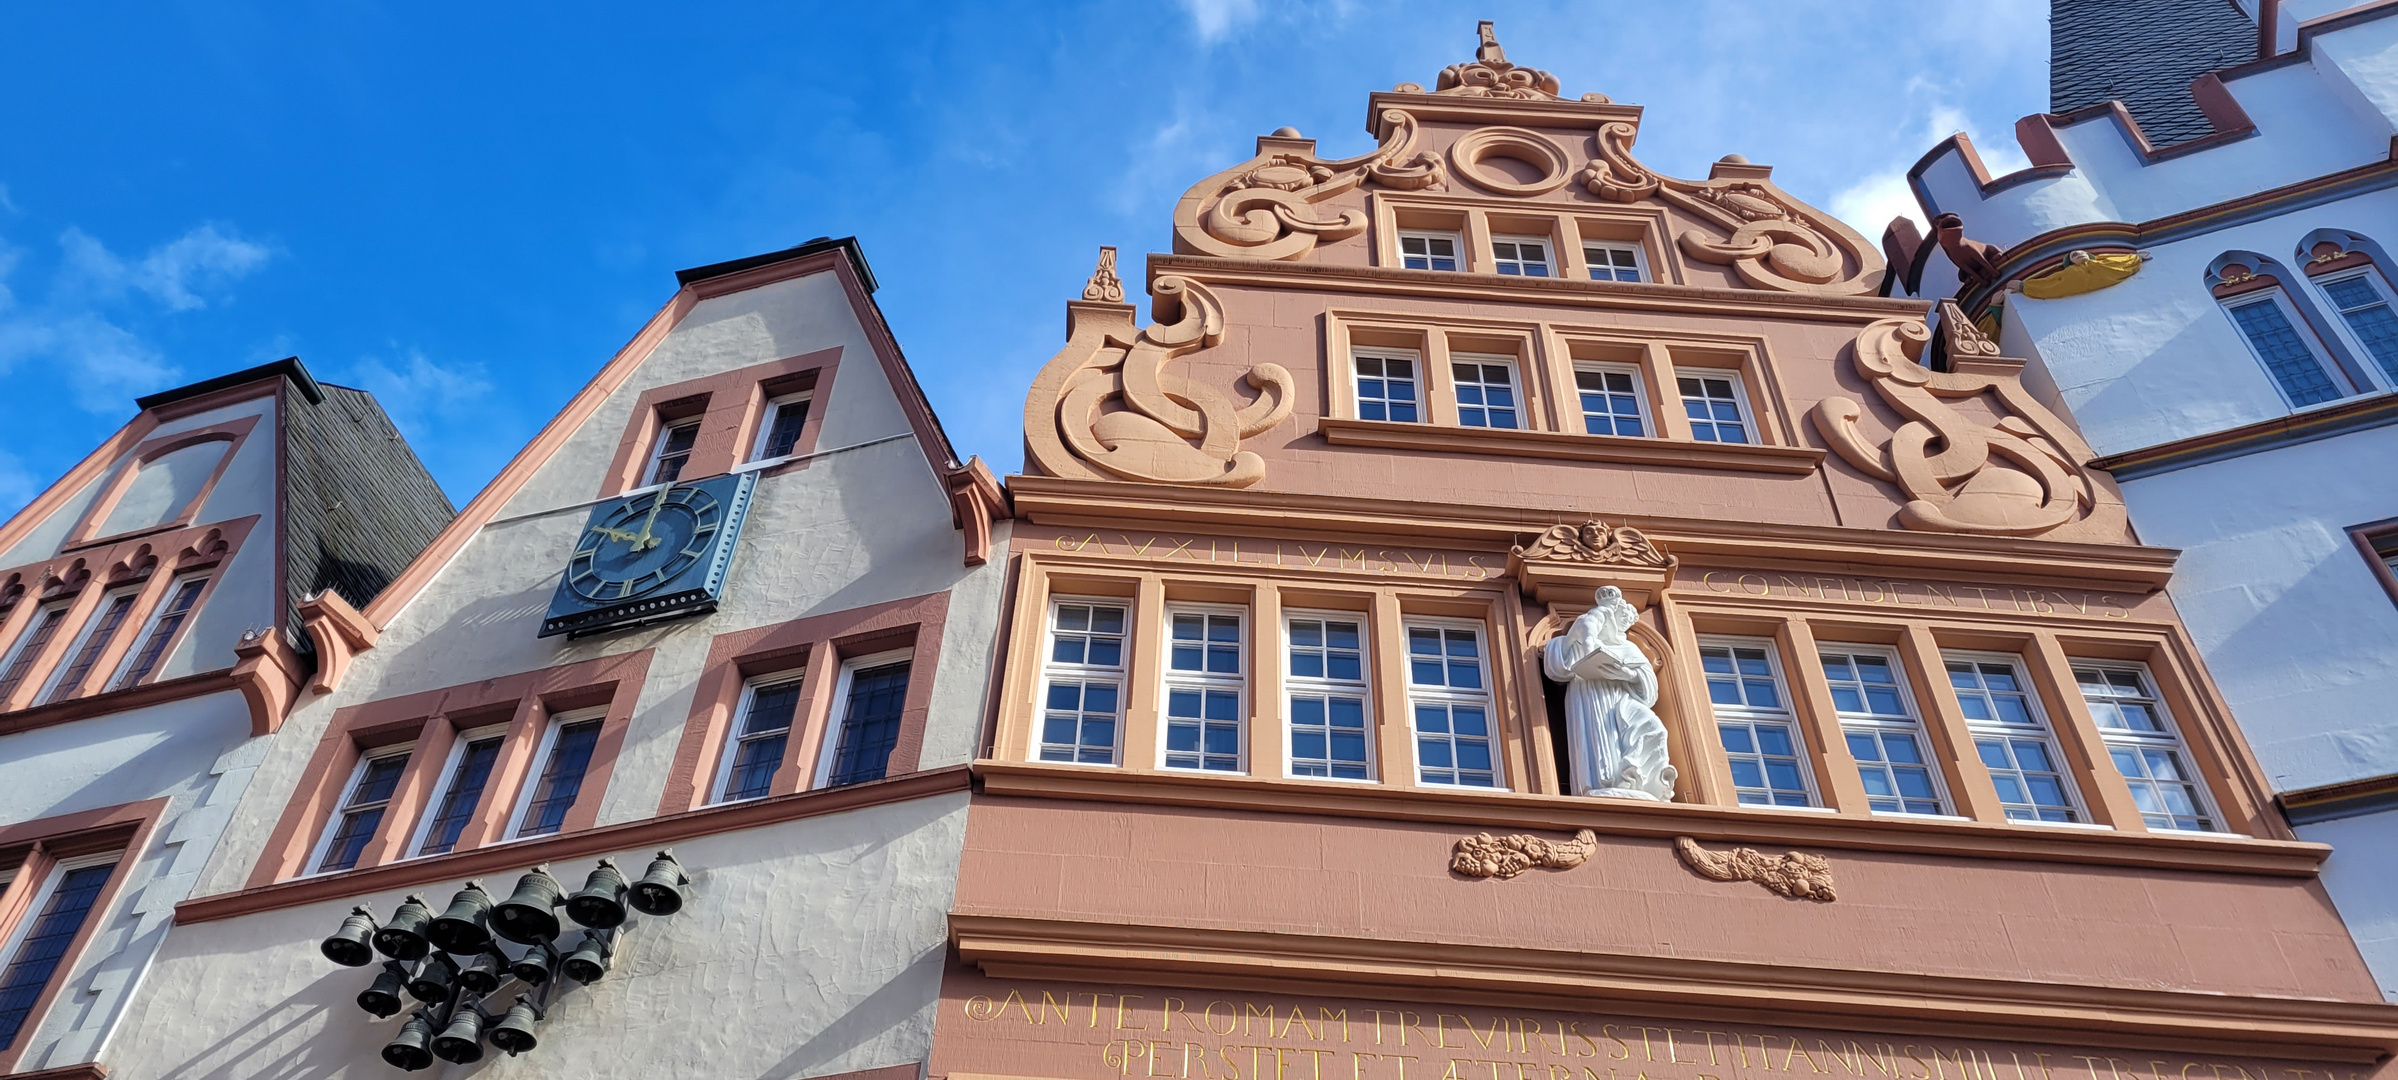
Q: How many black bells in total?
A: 14